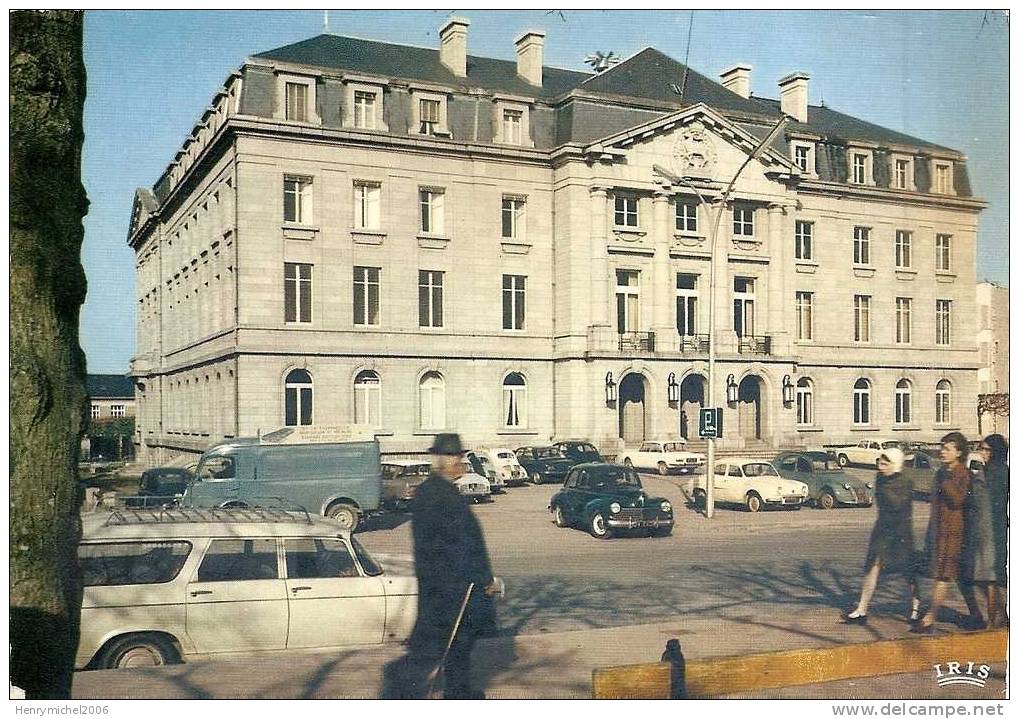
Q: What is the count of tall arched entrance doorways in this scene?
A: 3